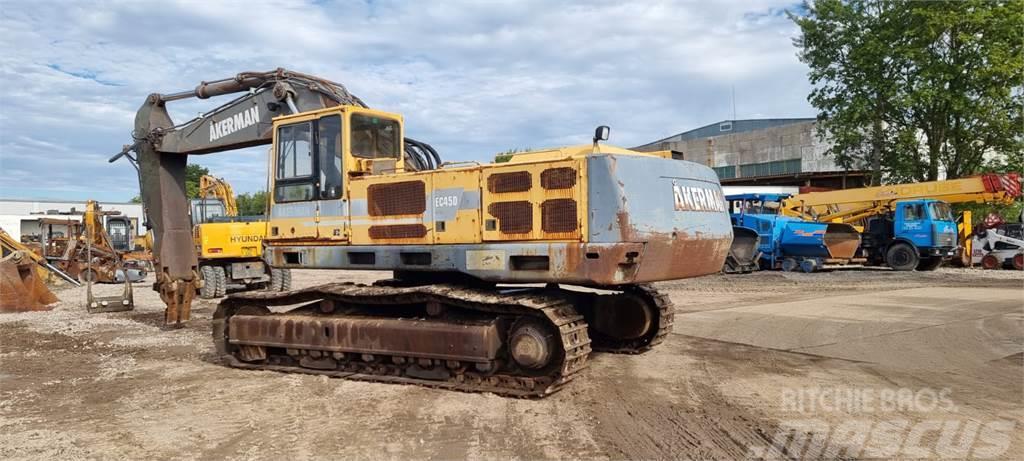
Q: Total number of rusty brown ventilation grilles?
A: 6